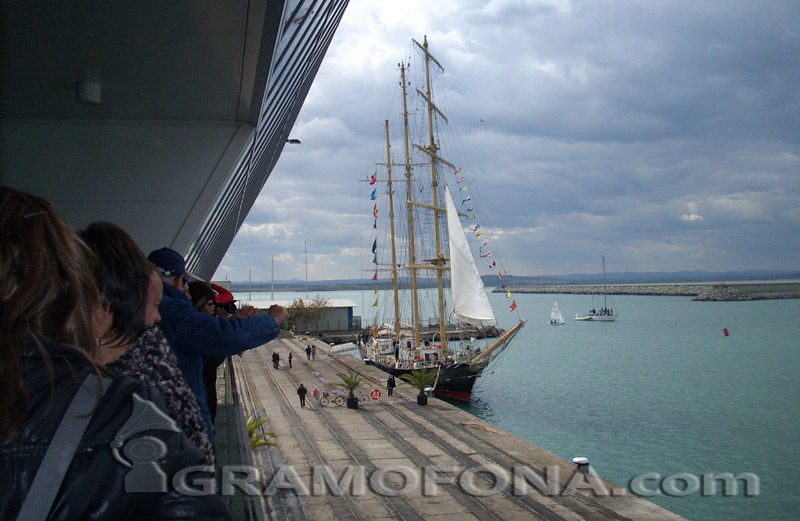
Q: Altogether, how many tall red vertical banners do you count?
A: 0